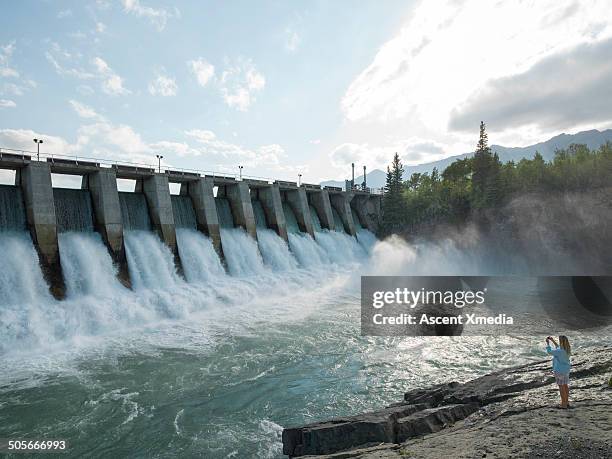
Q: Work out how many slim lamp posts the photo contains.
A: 4